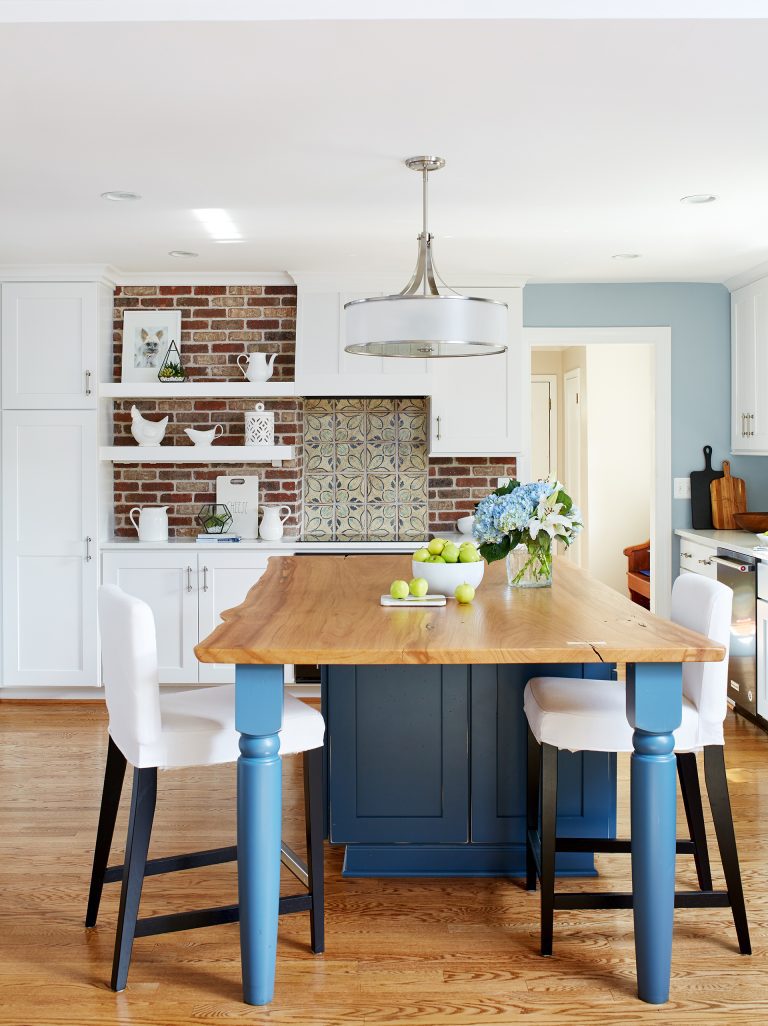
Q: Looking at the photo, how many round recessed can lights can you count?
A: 4